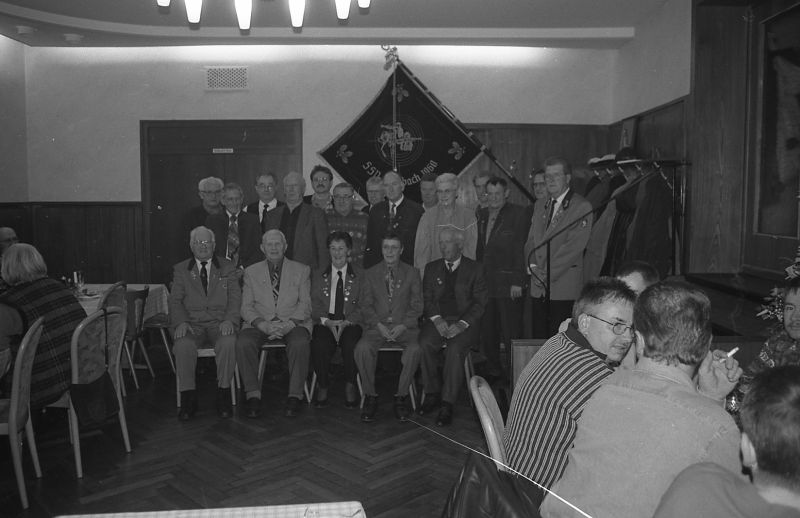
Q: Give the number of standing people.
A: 14